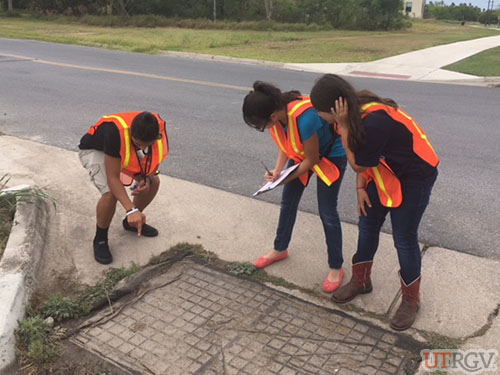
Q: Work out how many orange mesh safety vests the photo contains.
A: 3